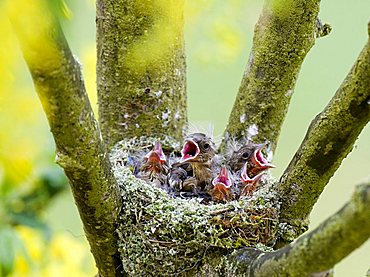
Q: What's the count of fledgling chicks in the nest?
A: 5